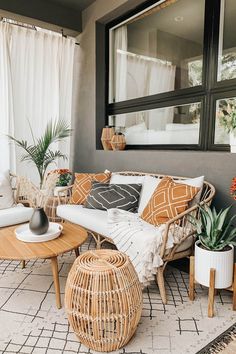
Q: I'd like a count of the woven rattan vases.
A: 2